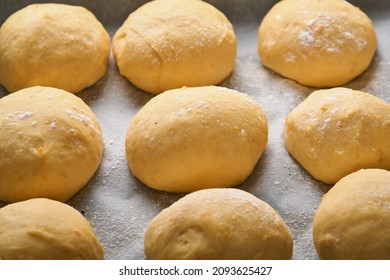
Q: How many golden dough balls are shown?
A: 9